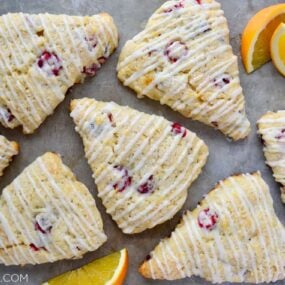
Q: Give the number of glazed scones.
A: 7